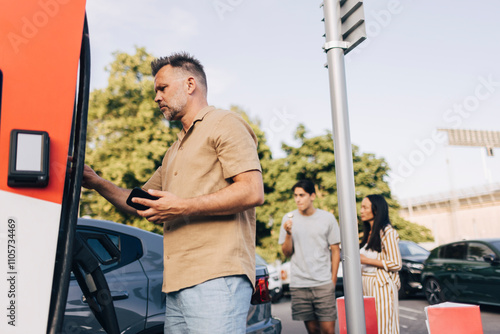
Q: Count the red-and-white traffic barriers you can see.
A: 2